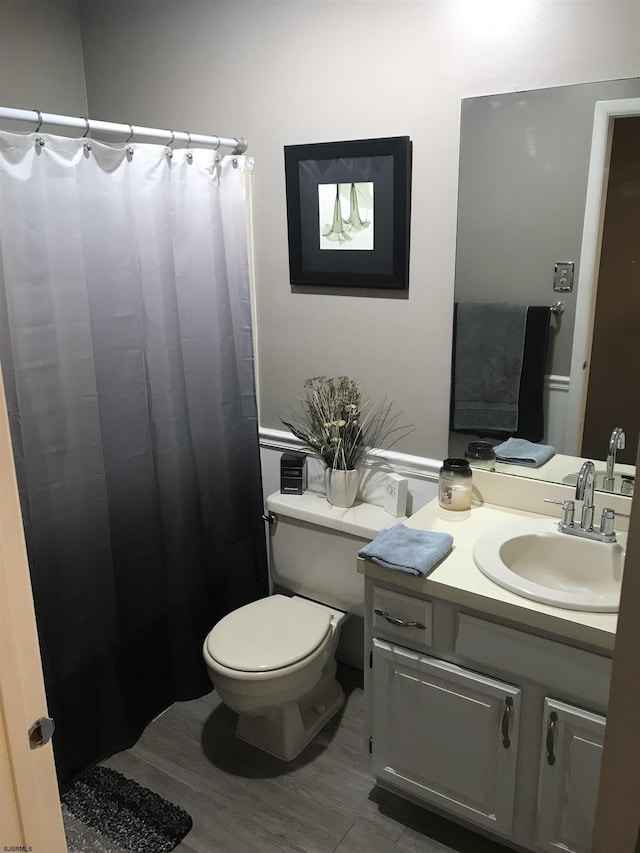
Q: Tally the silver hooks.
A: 7